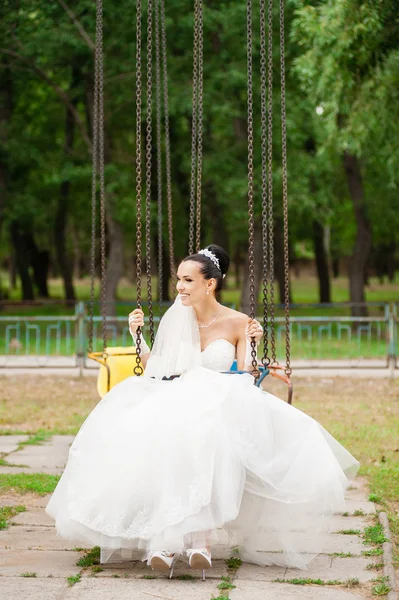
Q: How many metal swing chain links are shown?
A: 12